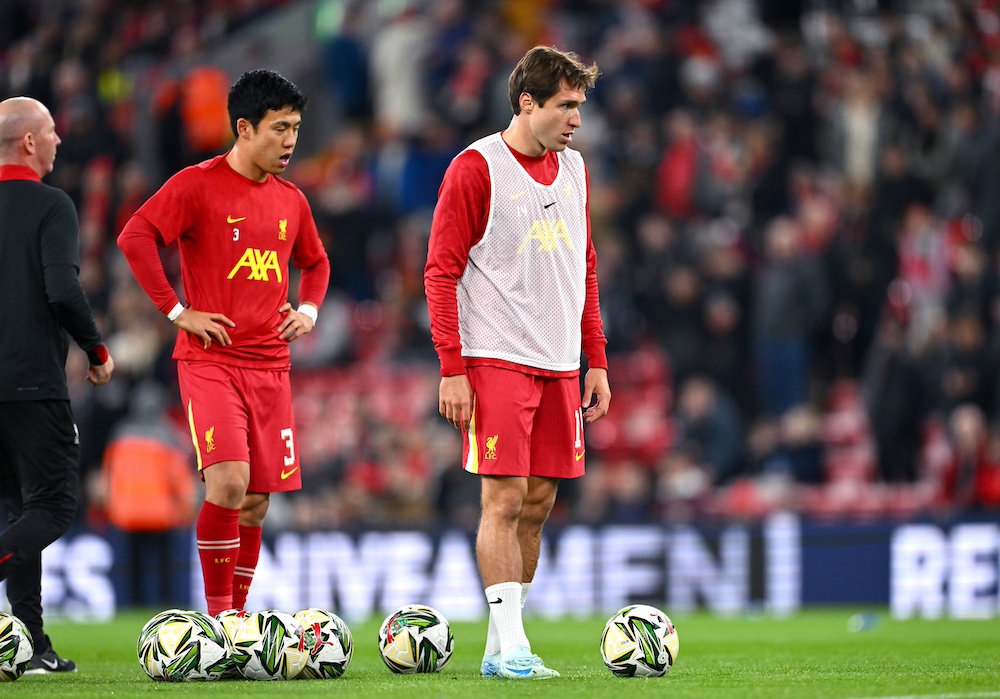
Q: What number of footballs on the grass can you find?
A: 7